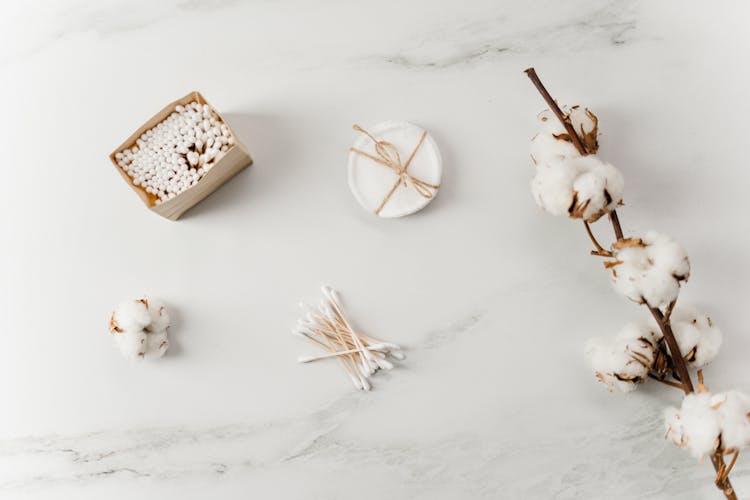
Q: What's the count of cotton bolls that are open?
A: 7